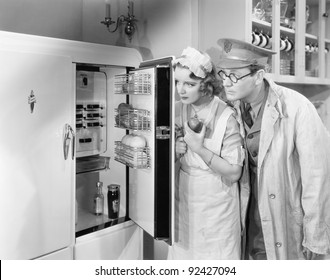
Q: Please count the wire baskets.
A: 3